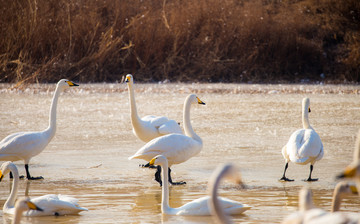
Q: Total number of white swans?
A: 11